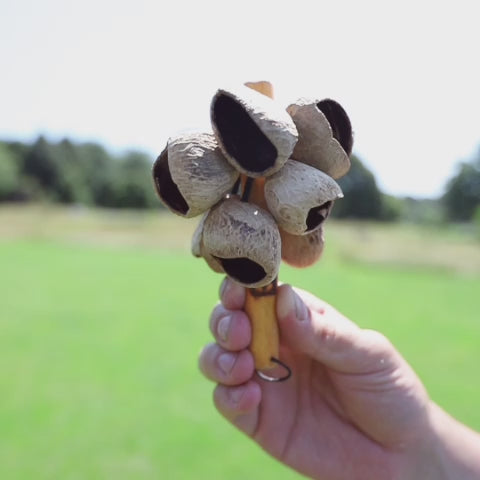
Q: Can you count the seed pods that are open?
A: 5